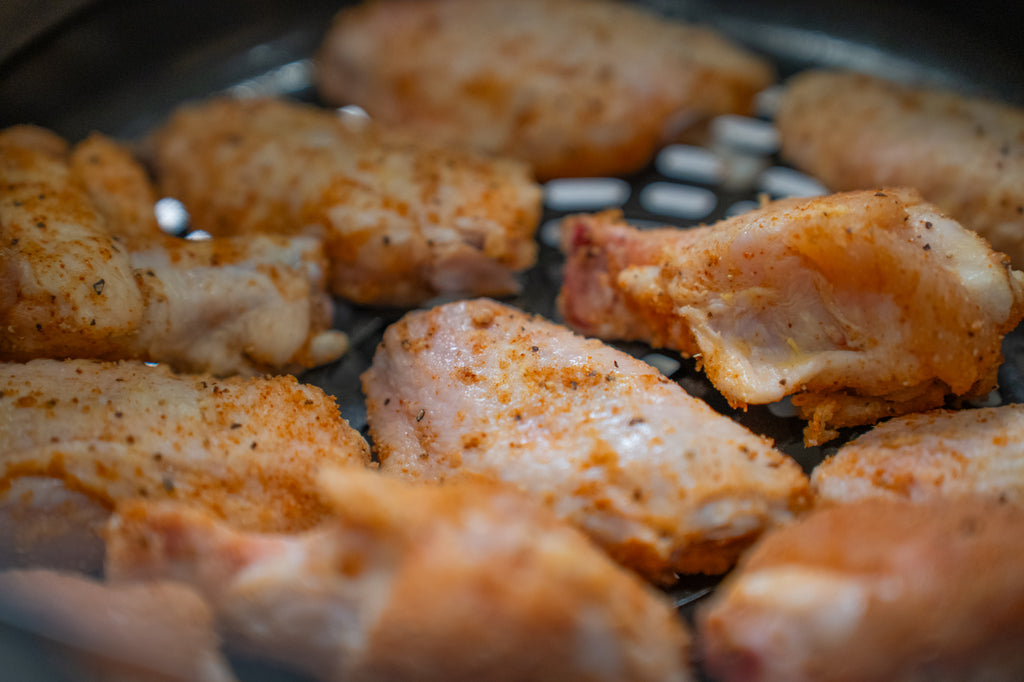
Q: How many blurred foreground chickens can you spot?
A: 3